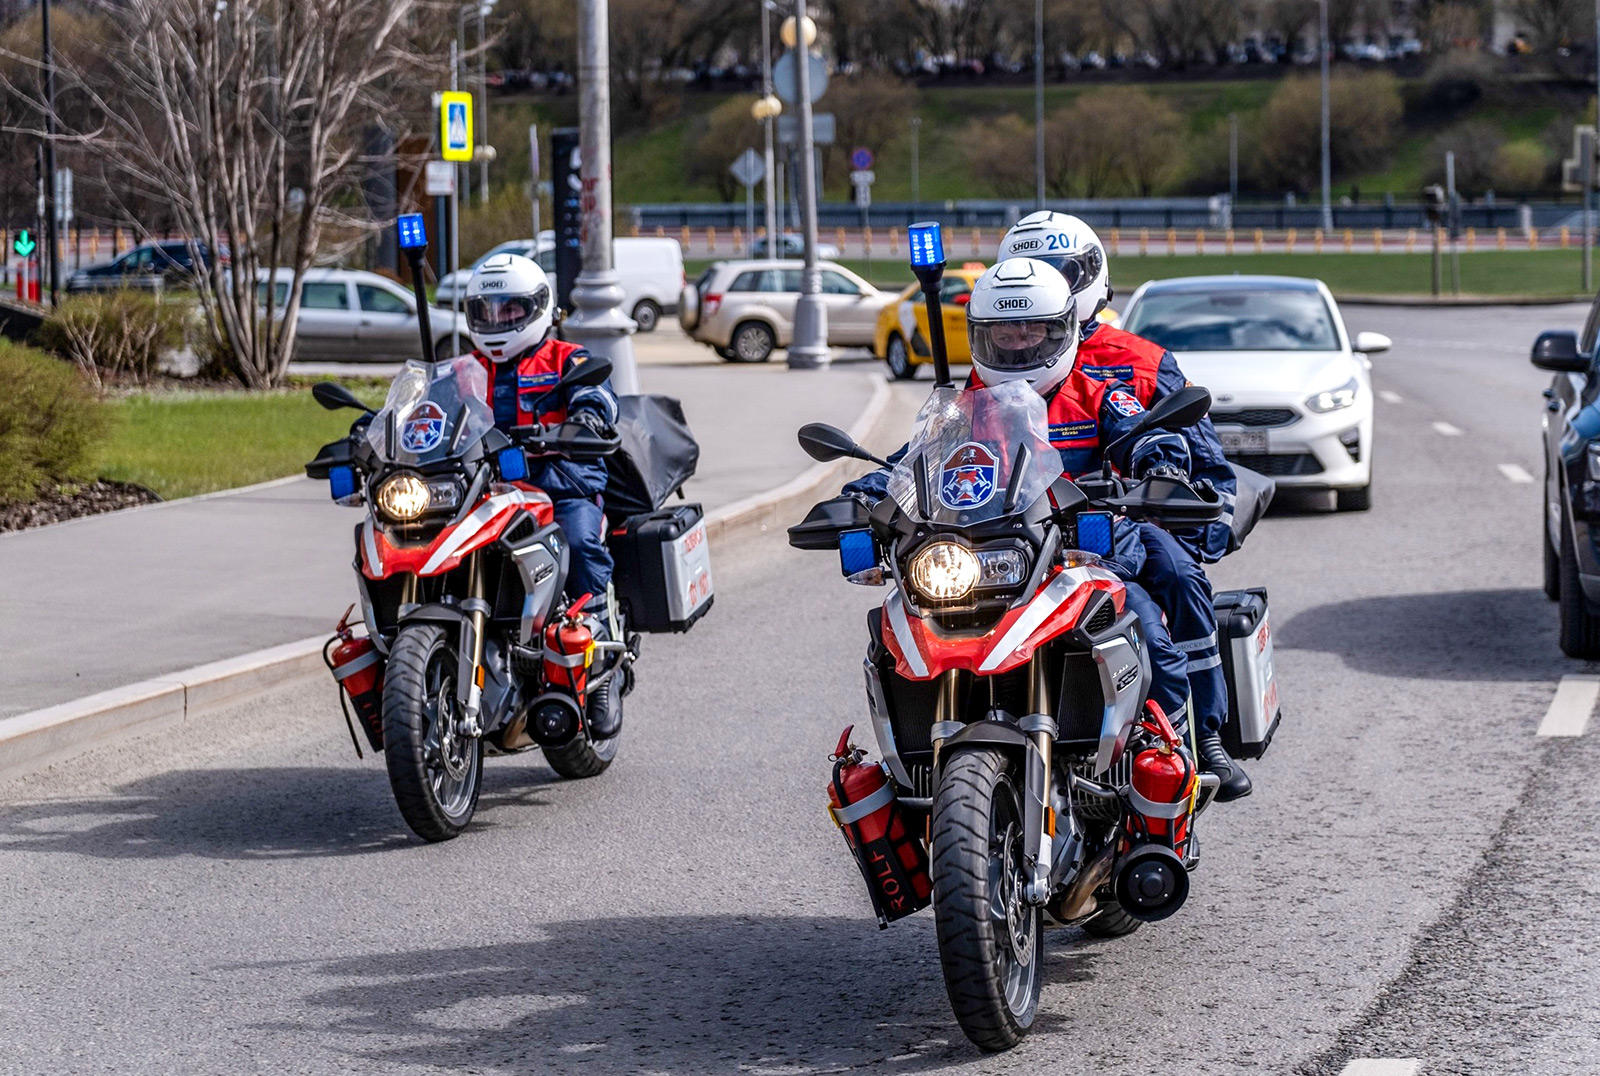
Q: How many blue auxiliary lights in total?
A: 6